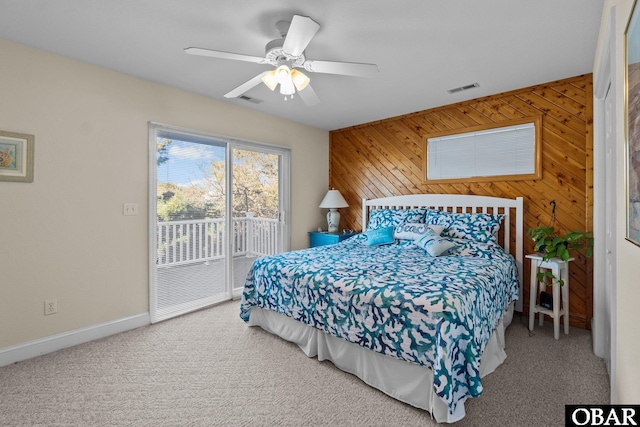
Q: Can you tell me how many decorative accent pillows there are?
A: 3